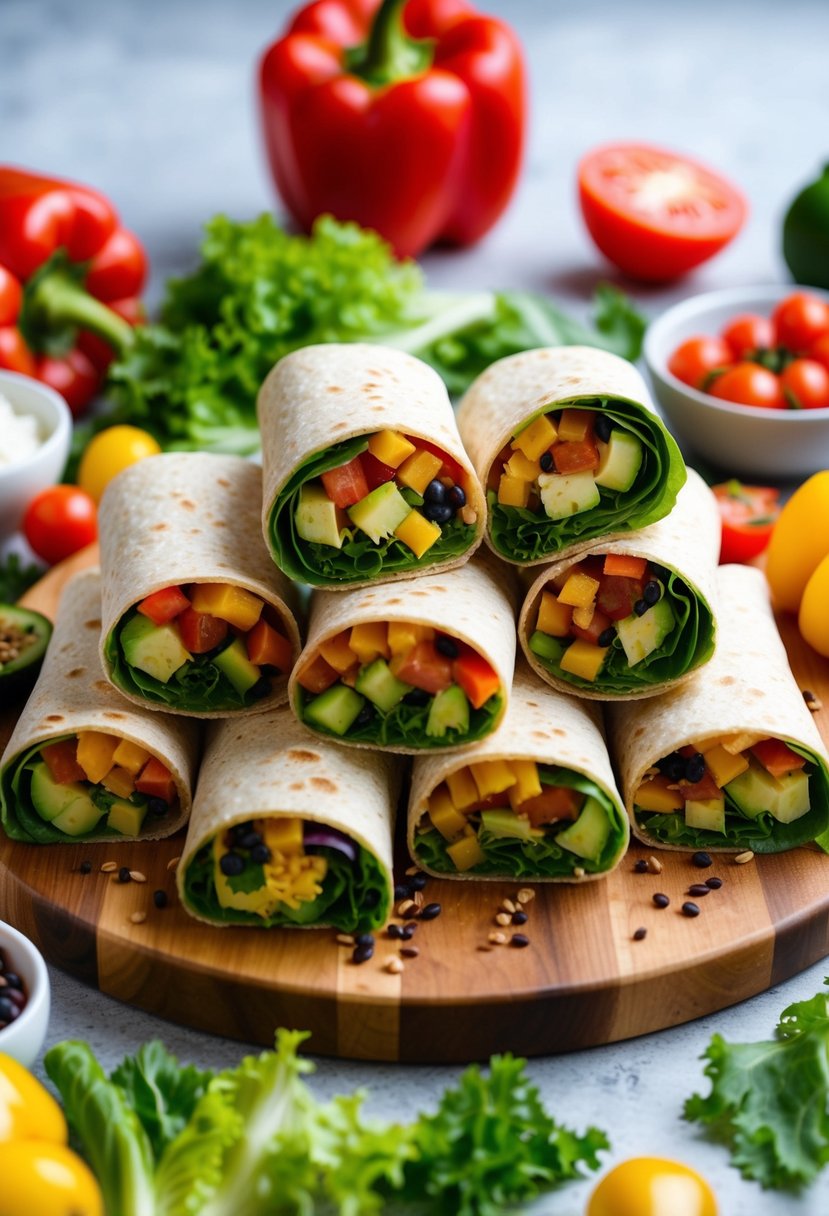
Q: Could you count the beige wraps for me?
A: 9